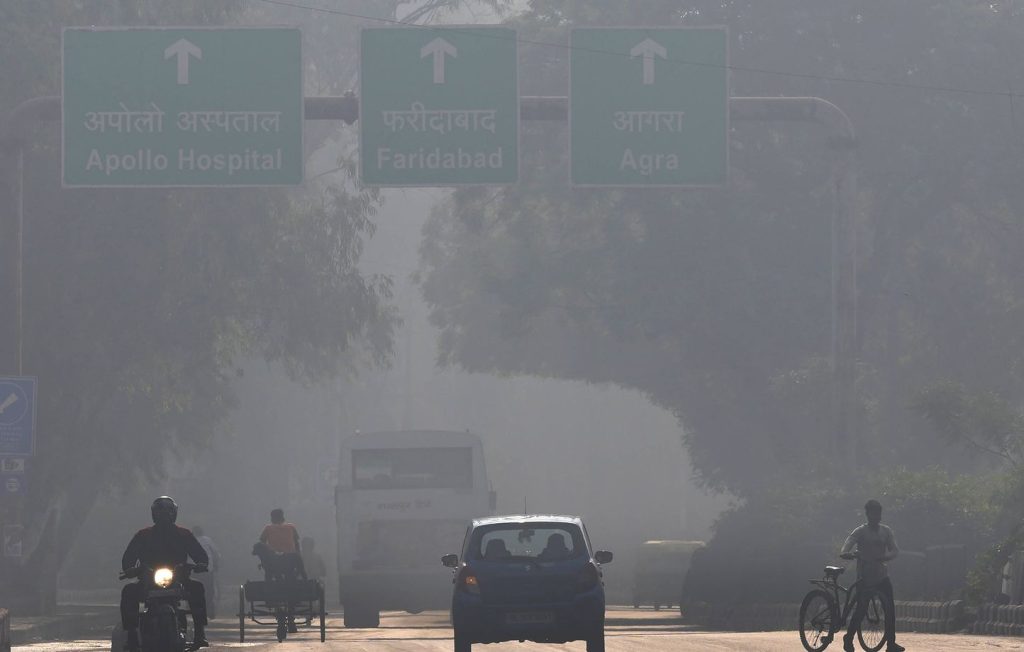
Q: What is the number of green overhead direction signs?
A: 3